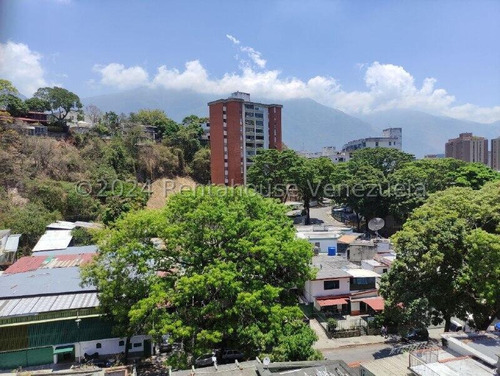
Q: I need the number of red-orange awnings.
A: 2